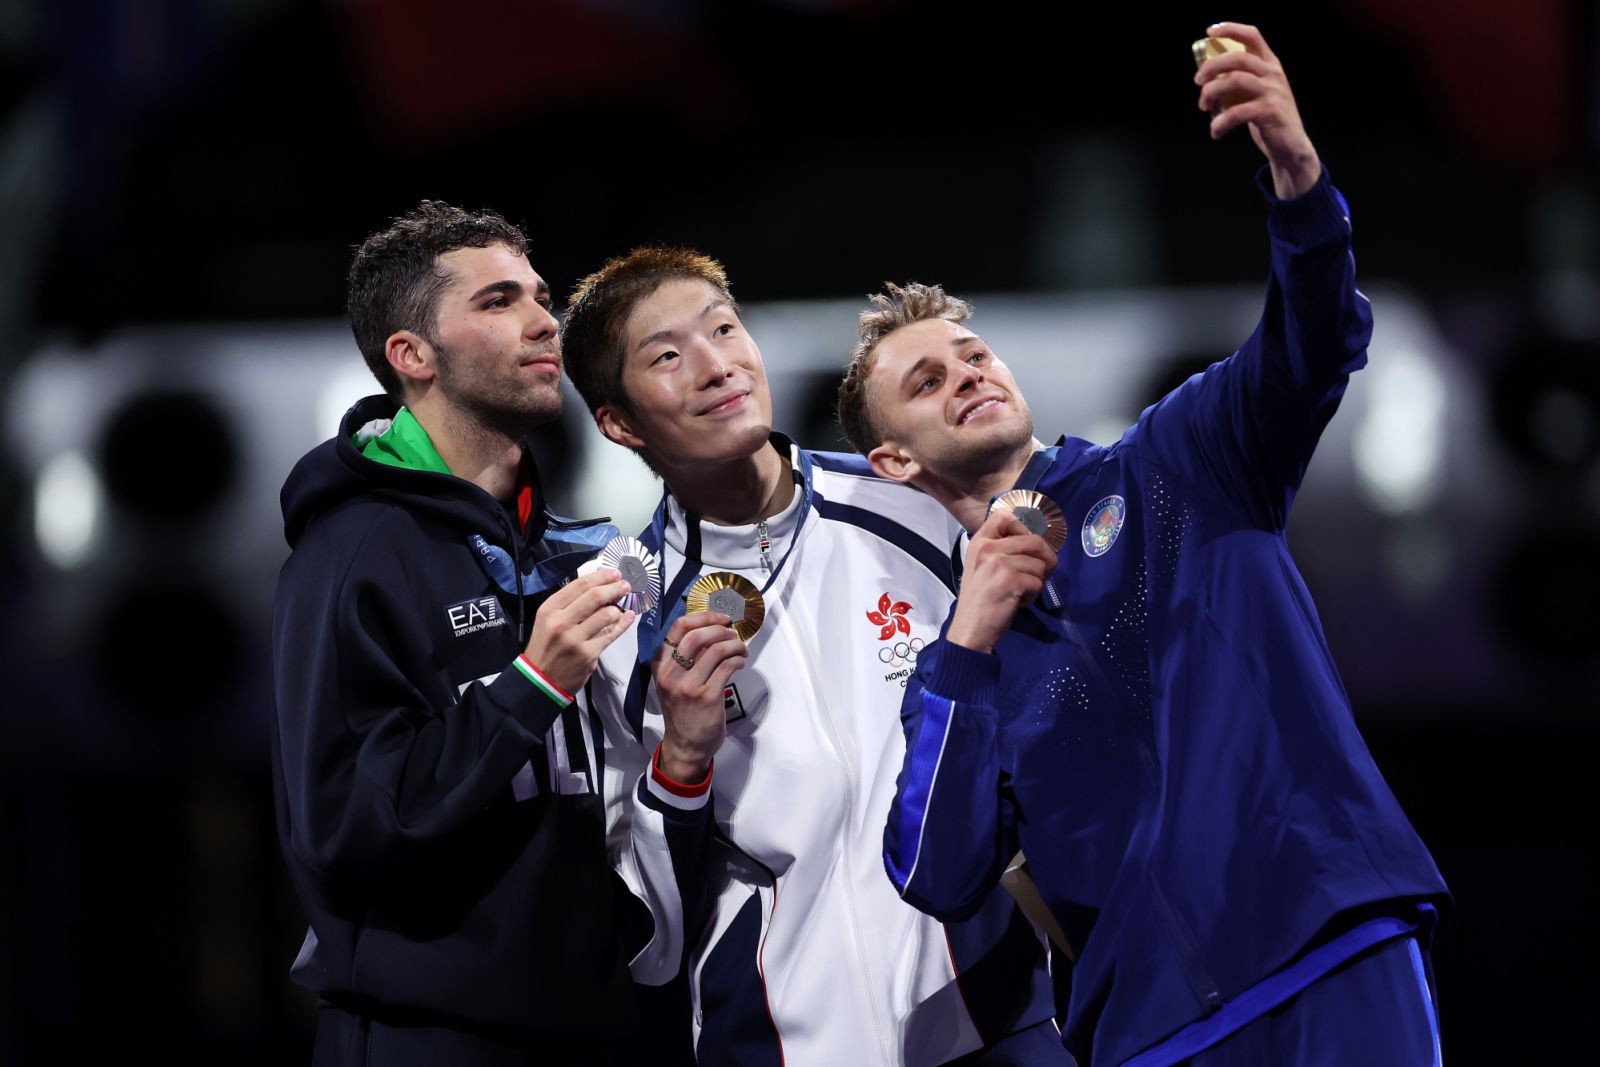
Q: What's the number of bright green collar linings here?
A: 1